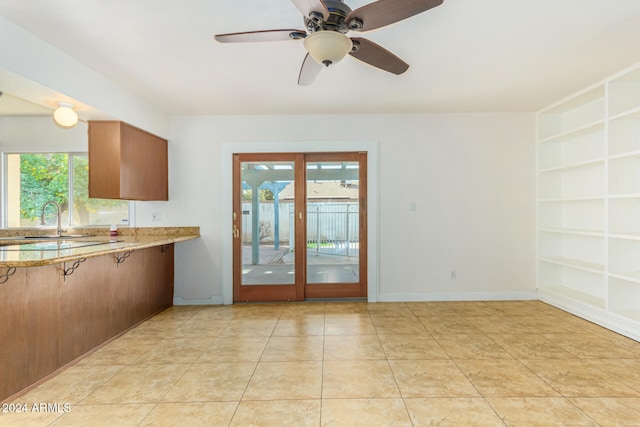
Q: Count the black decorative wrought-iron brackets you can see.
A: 4